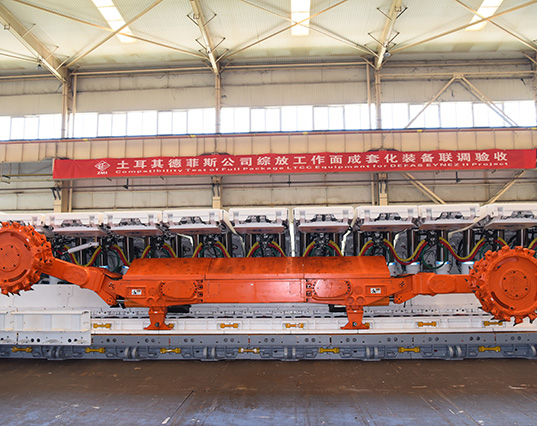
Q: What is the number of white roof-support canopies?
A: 9